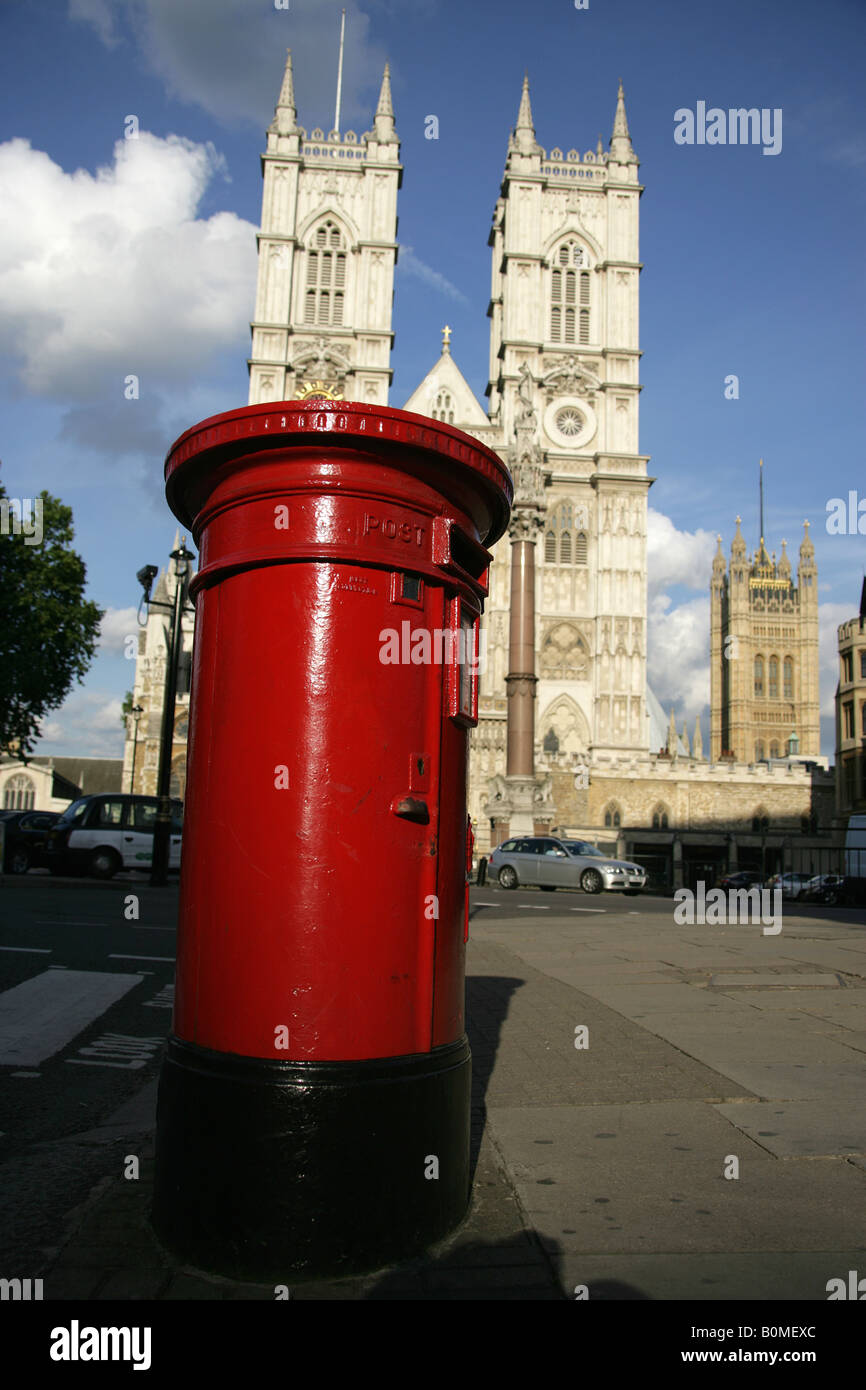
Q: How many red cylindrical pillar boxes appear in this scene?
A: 1